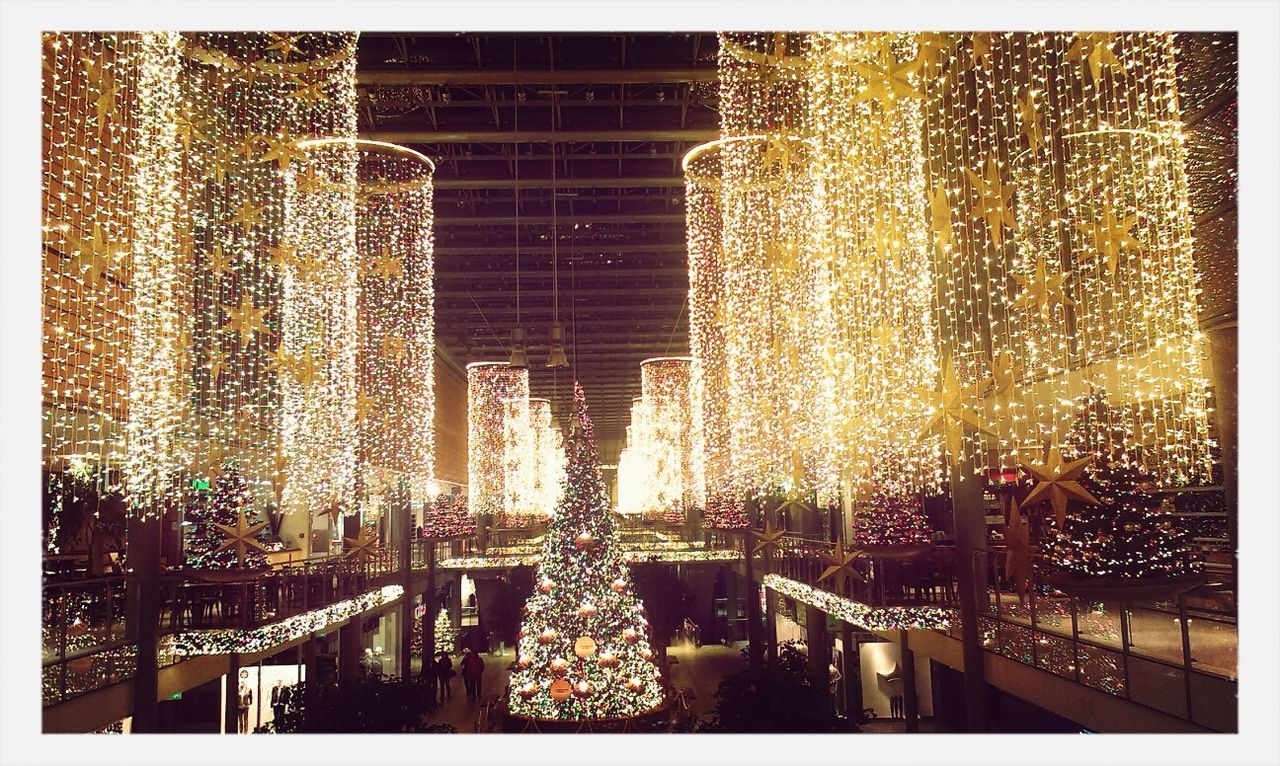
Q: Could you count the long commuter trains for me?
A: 0